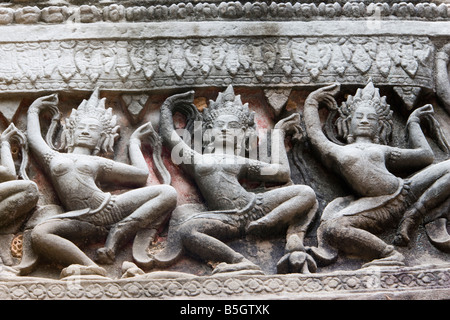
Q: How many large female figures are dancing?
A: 3